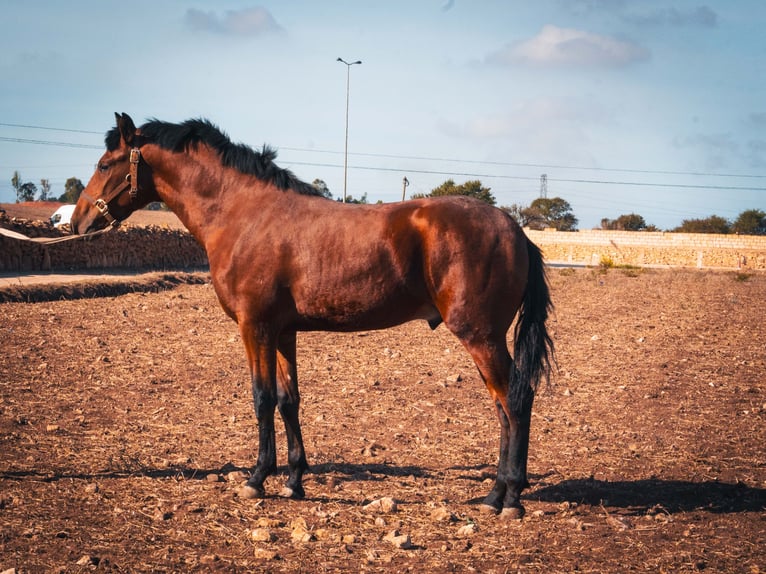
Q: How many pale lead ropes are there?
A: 1